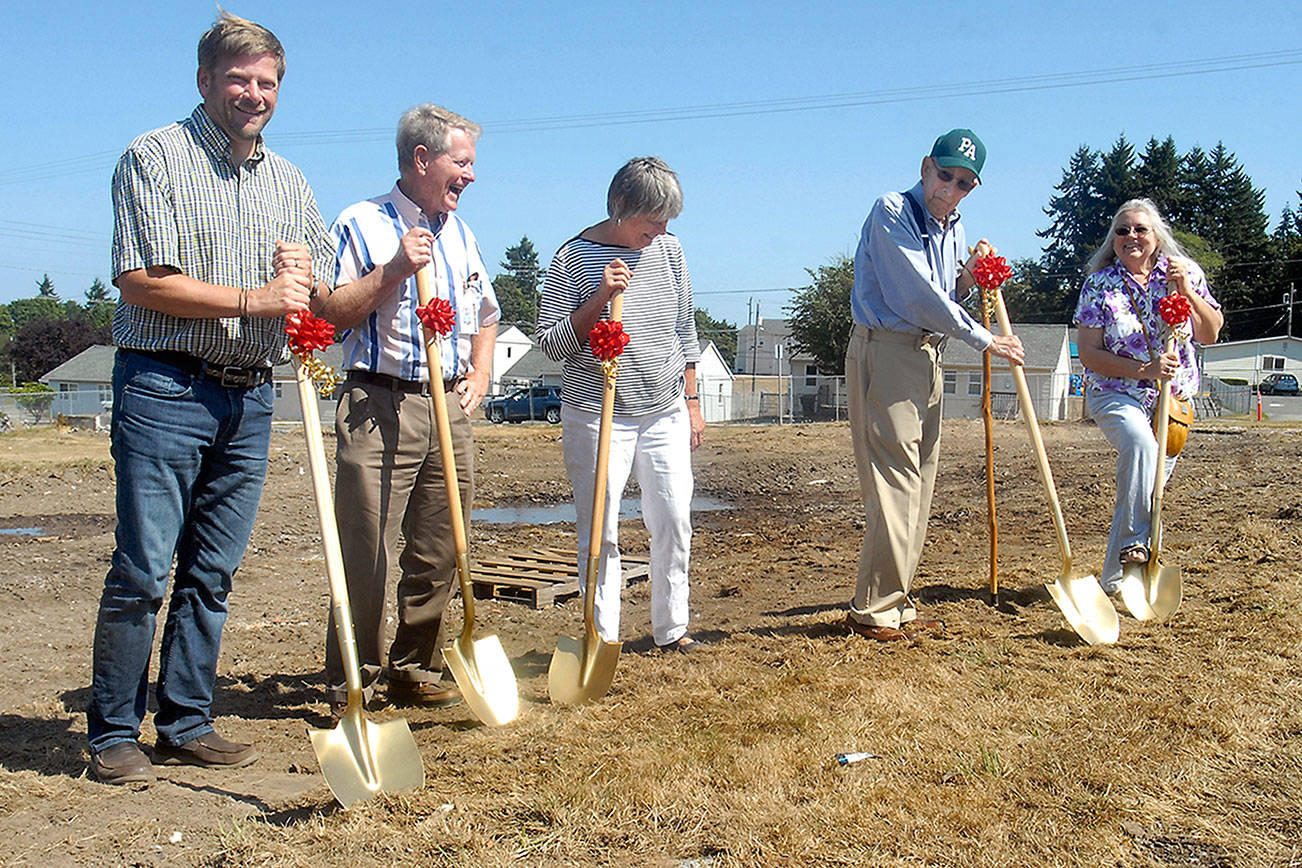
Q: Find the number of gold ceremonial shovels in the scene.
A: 5